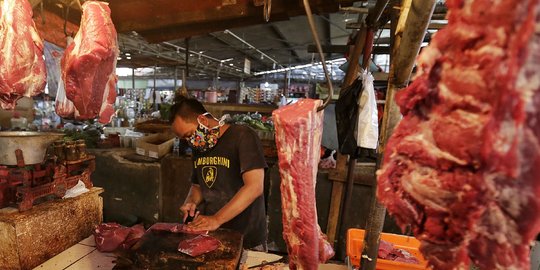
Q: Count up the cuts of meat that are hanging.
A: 4